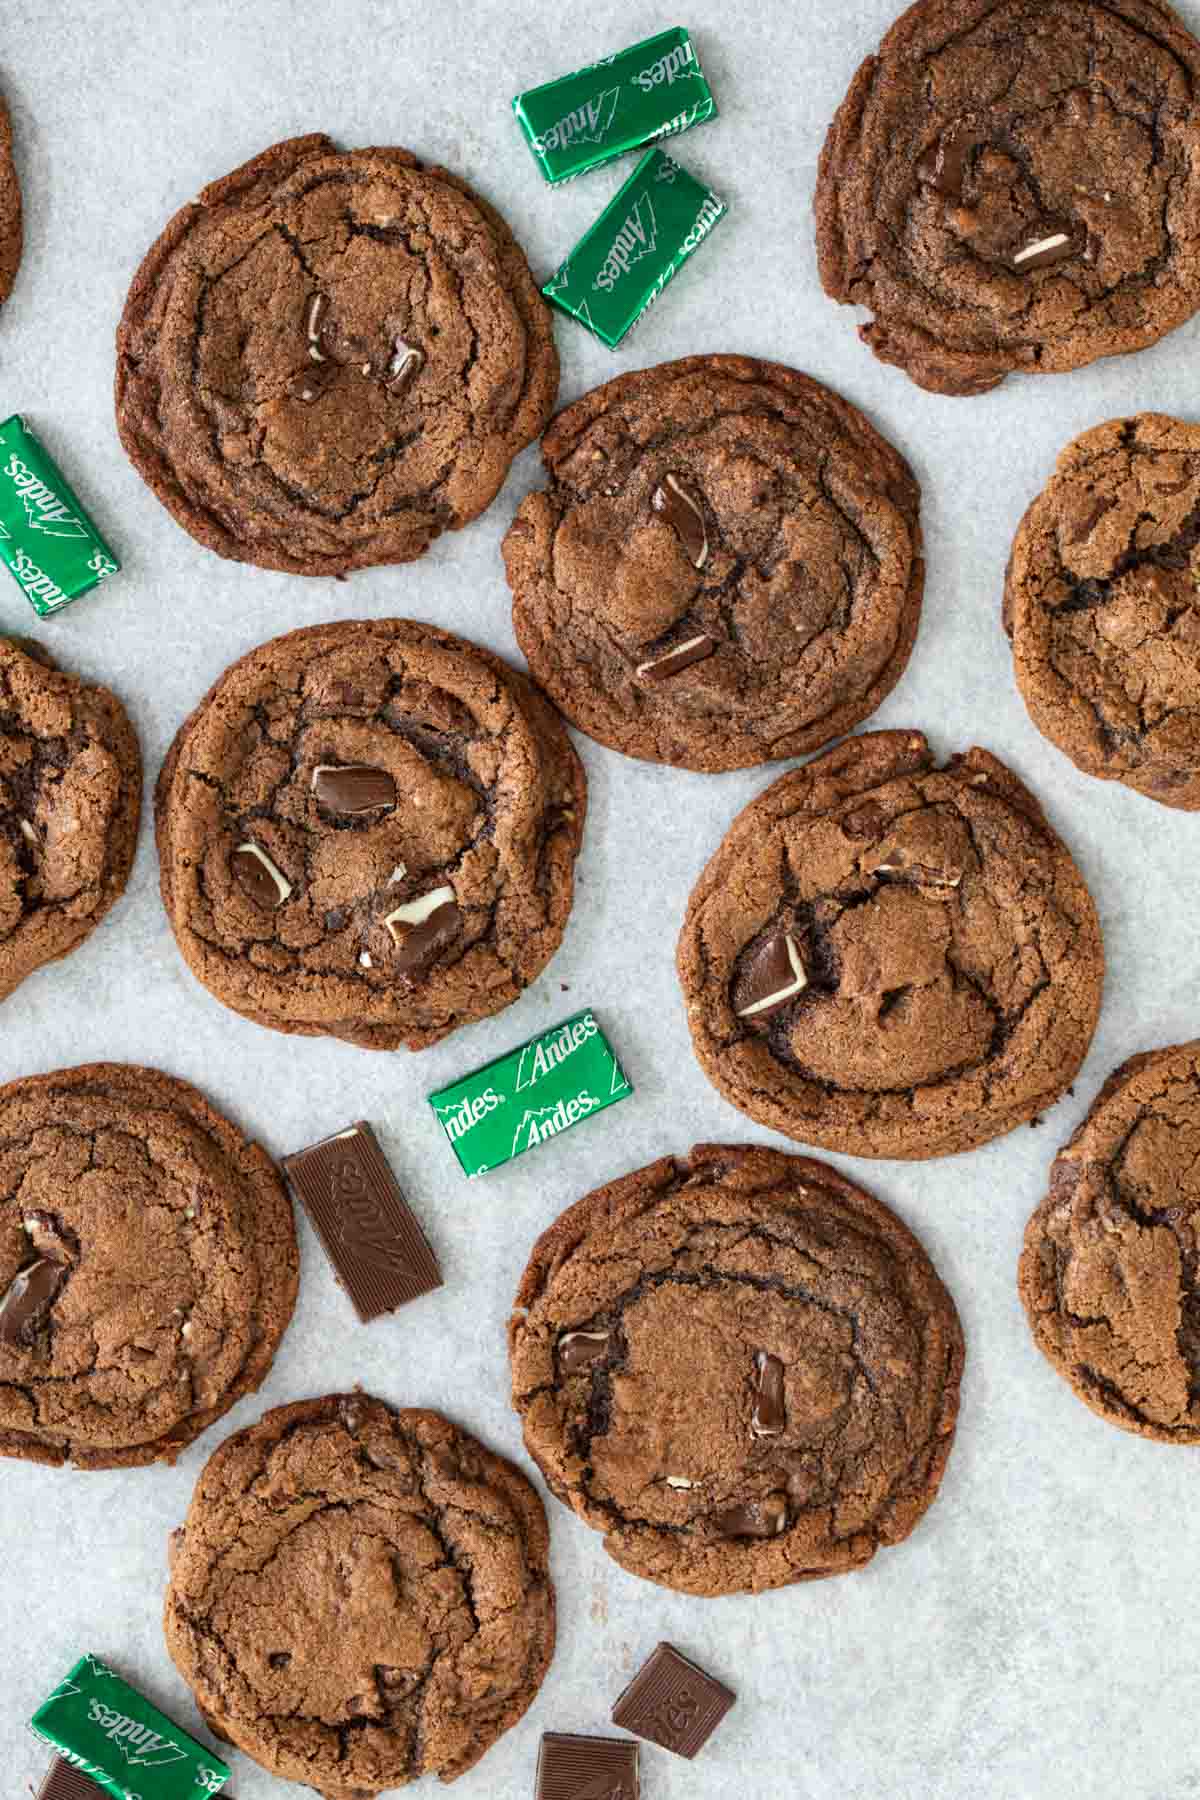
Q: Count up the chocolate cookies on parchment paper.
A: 12